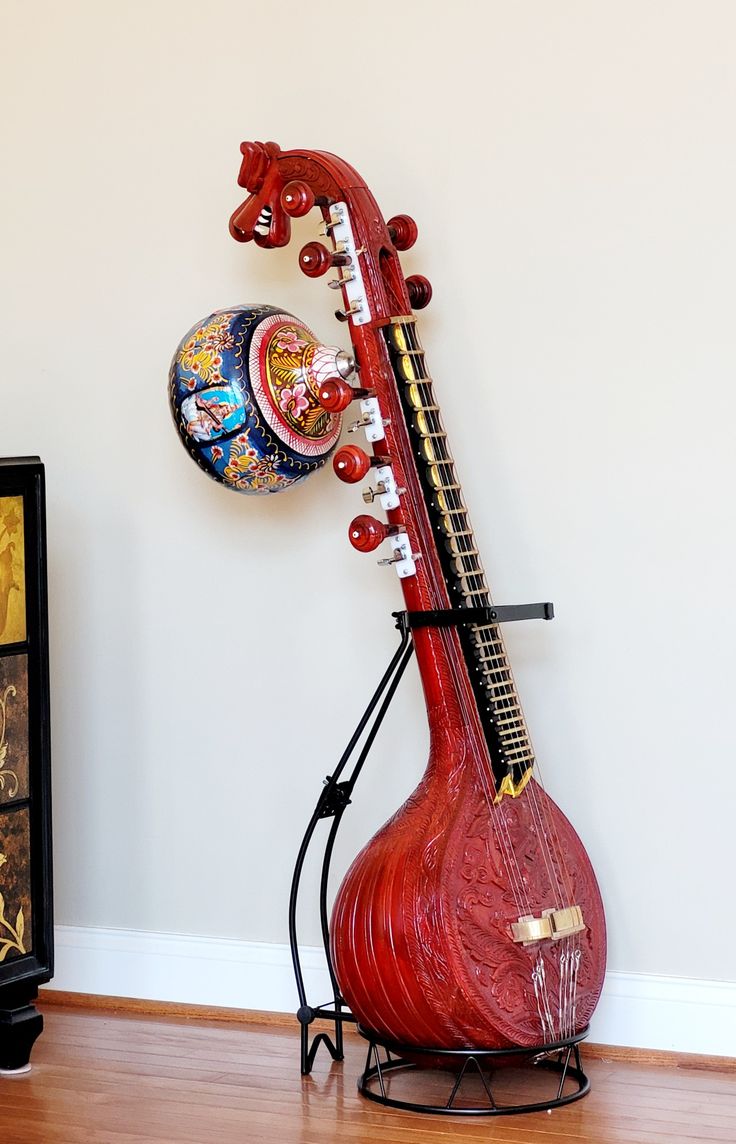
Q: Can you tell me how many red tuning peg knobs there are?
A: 7